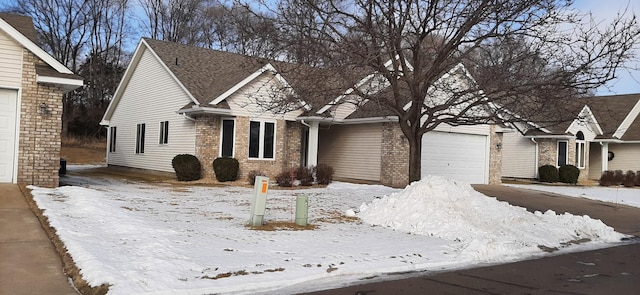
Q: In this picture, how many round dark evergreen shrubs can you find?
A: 4